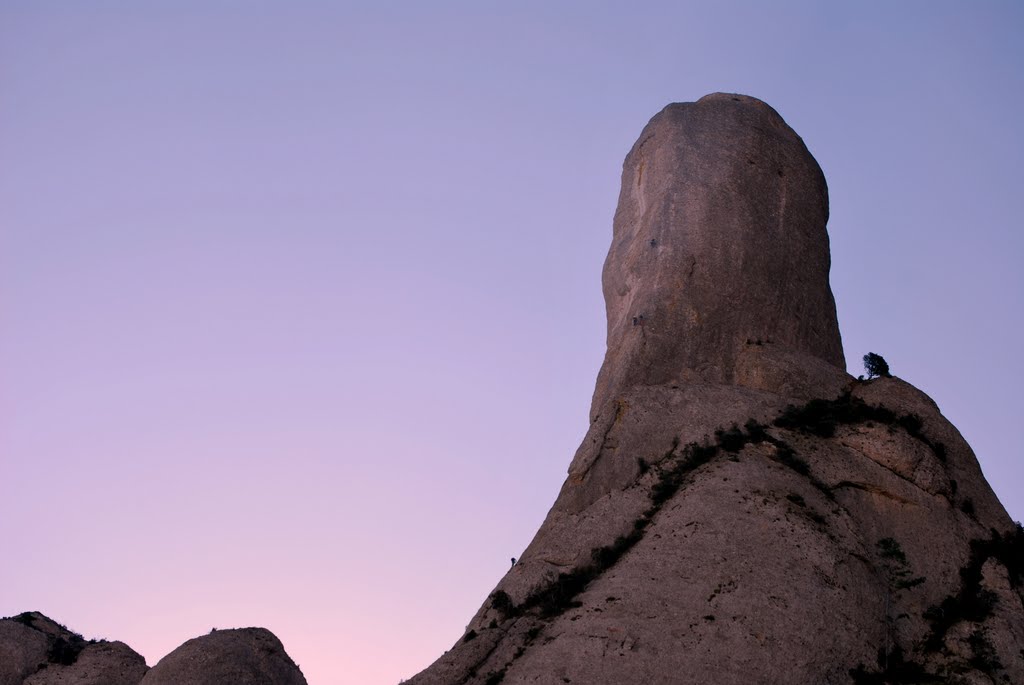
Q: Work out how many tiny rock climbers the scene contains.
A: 4